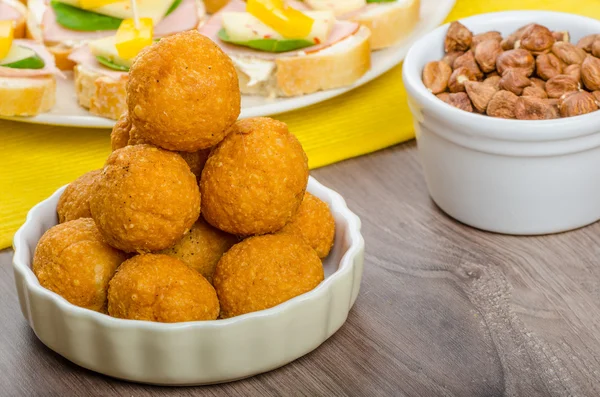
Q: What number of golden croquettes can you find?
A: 10